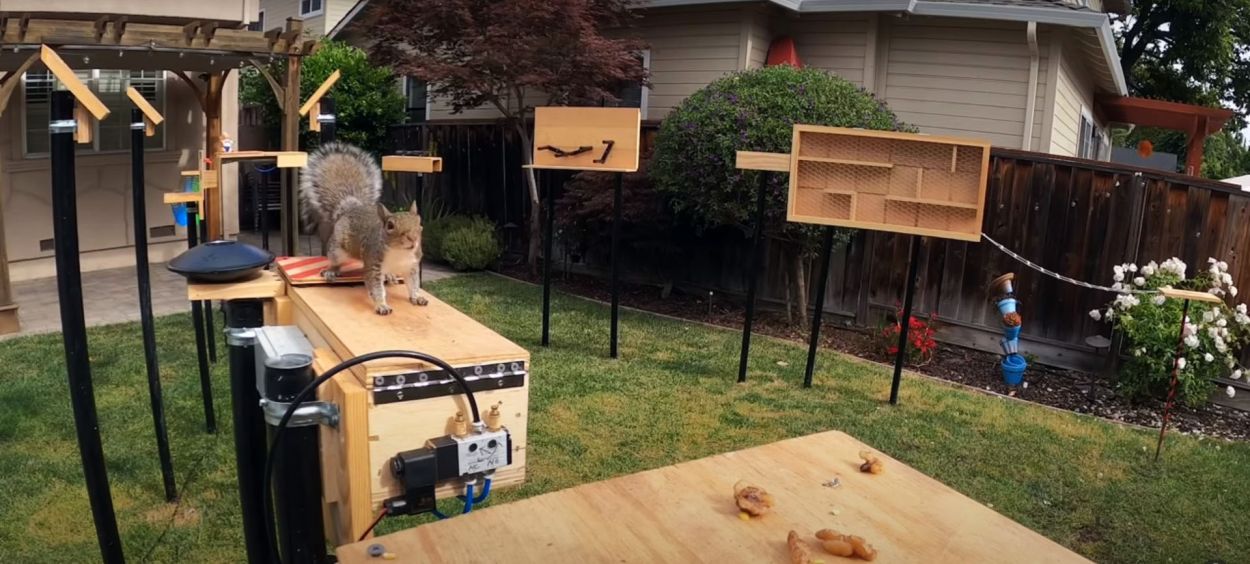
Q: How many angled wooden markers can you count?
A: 3